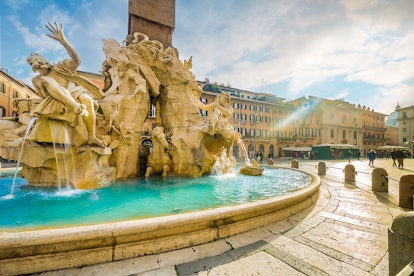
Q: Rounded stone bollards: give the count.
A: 7